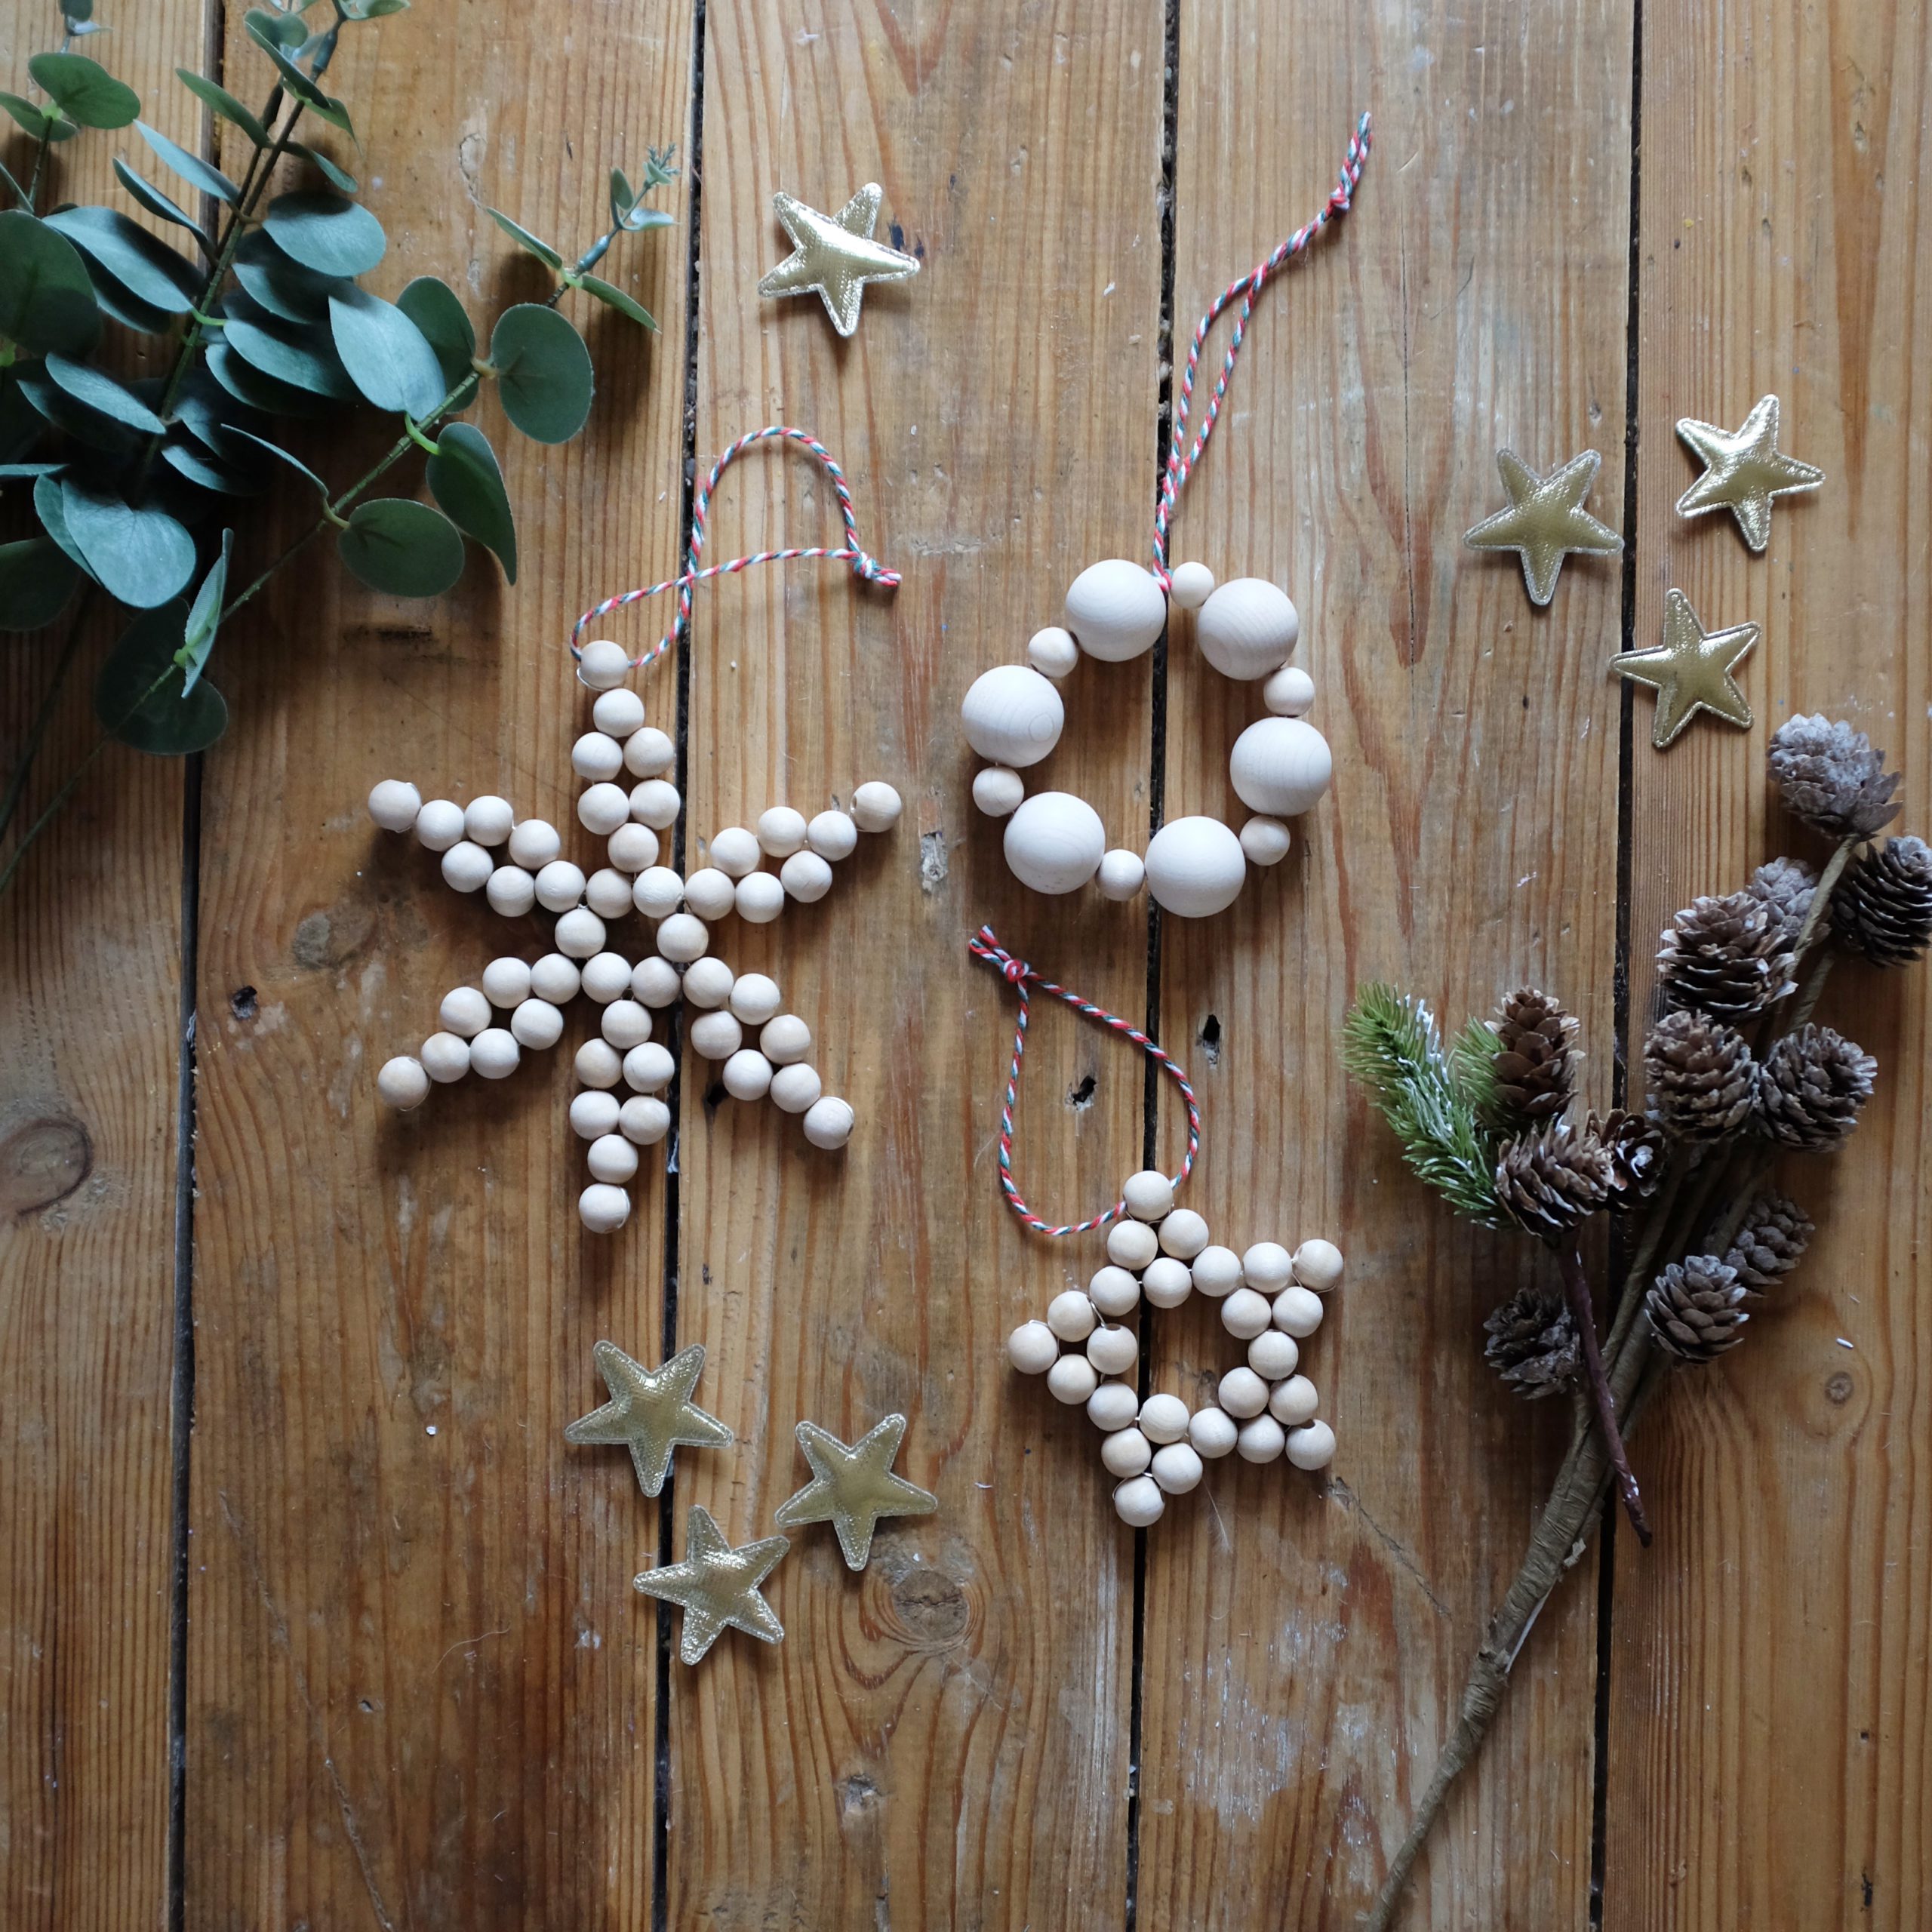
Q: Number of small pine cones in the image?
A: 12